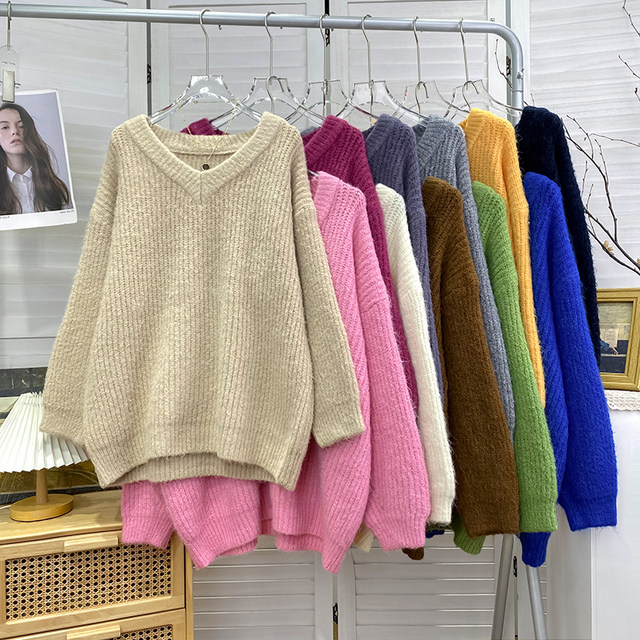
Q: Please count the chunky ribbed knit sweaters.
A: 11